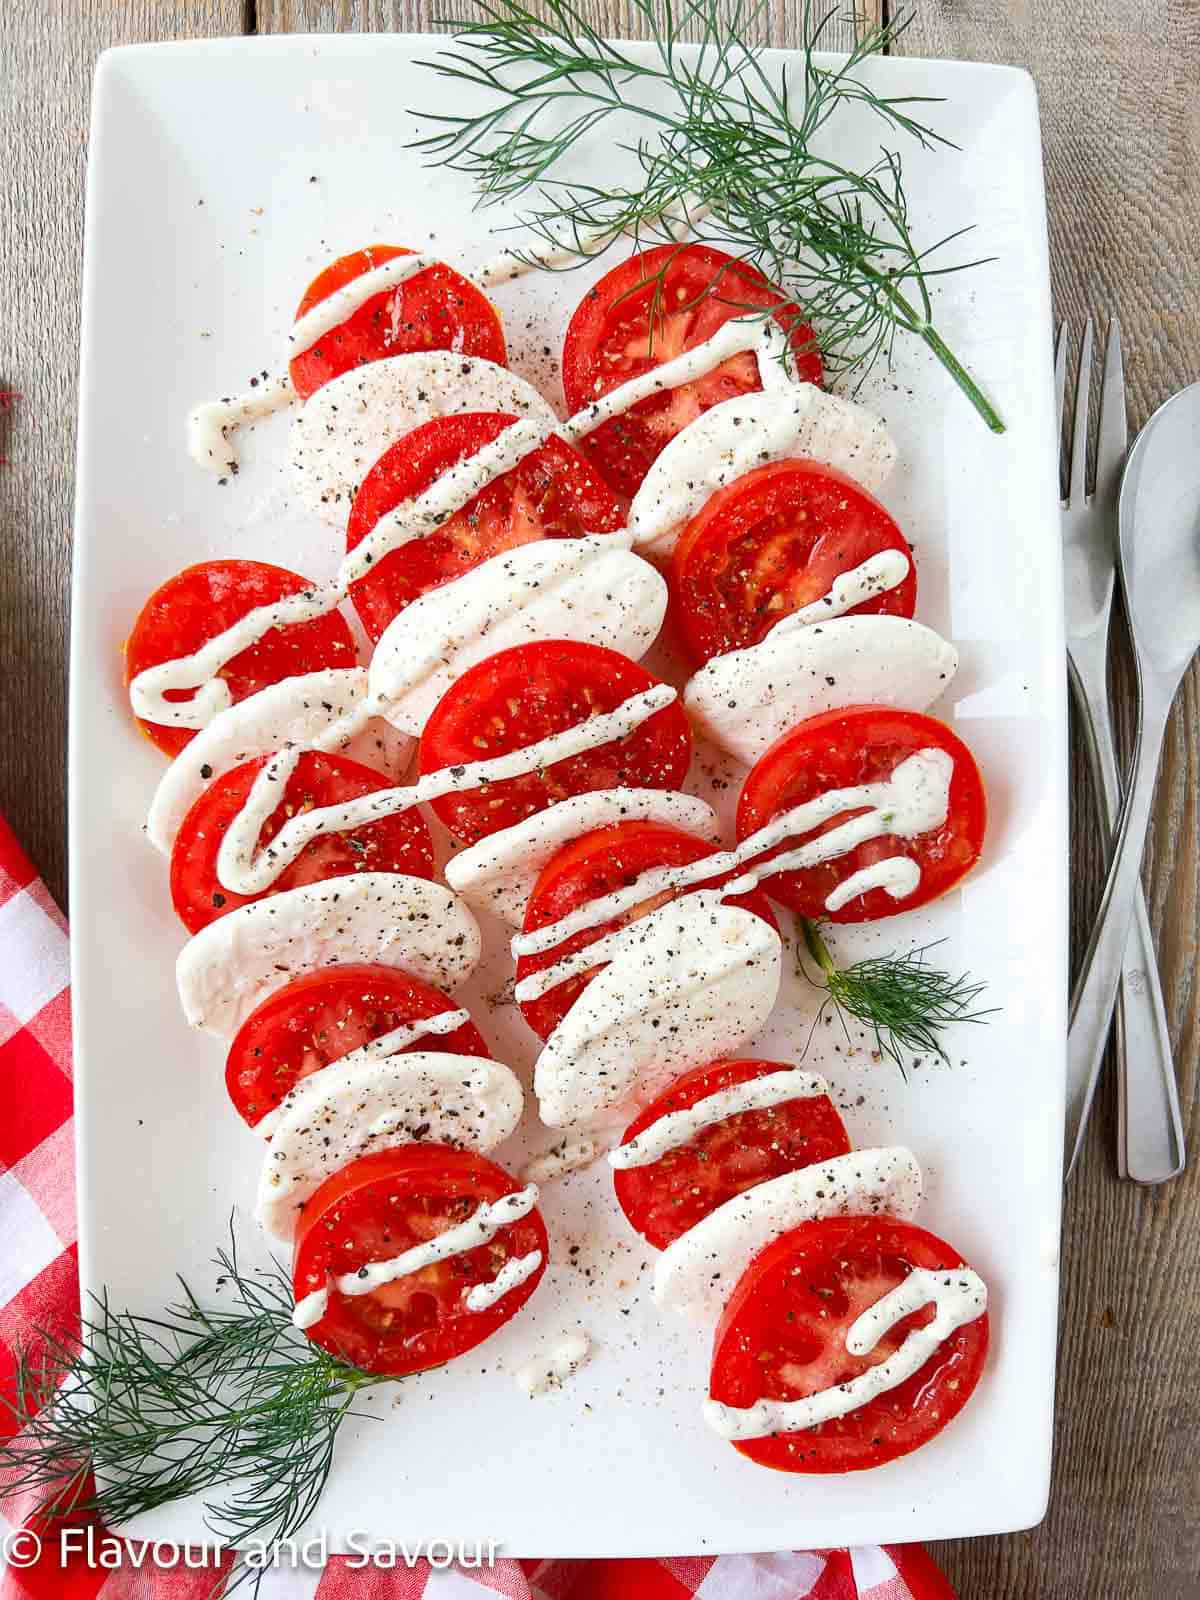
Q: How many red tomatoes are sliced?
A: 13